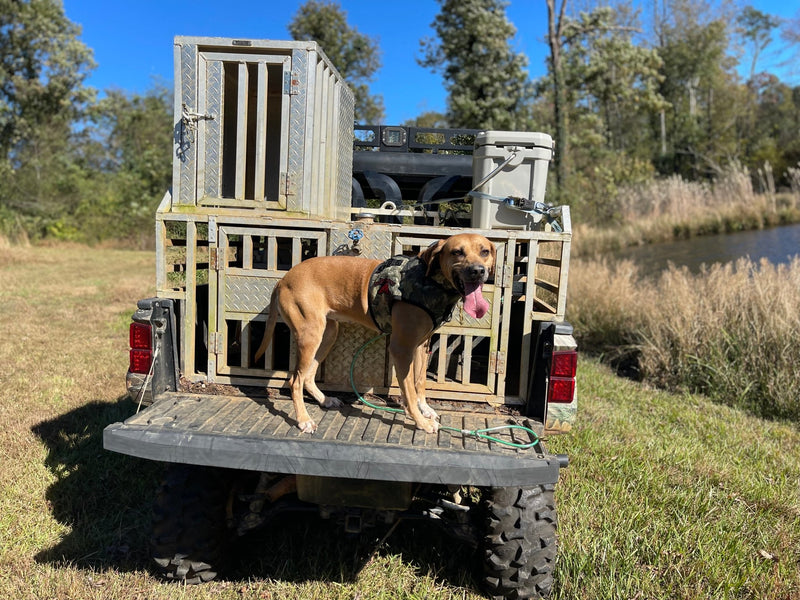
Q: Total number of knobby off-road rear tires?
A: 2